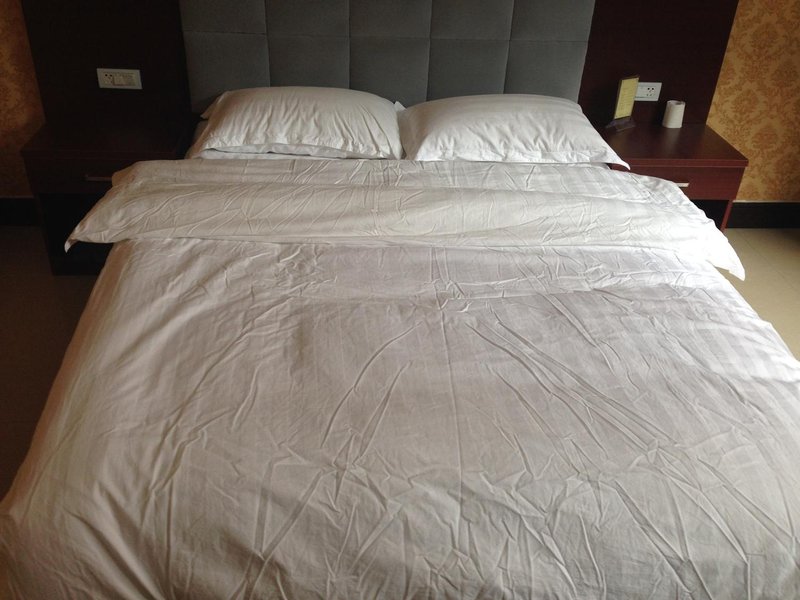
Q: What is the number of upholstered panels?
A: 10